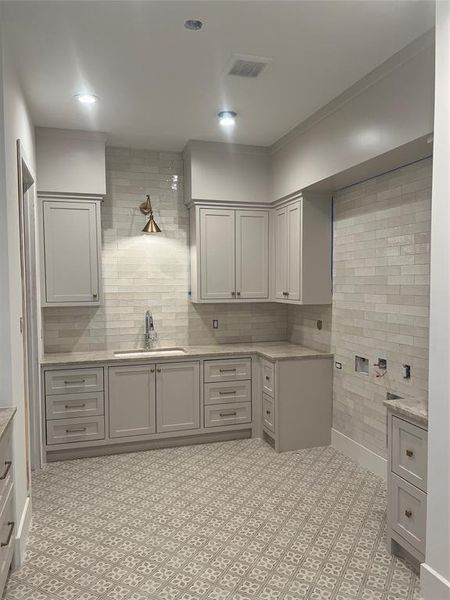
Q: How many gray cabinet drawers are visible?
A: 12